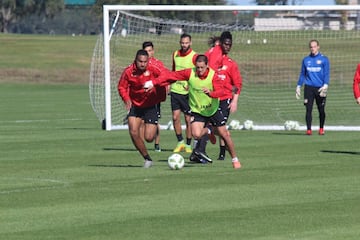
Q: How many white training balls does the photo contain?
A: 5